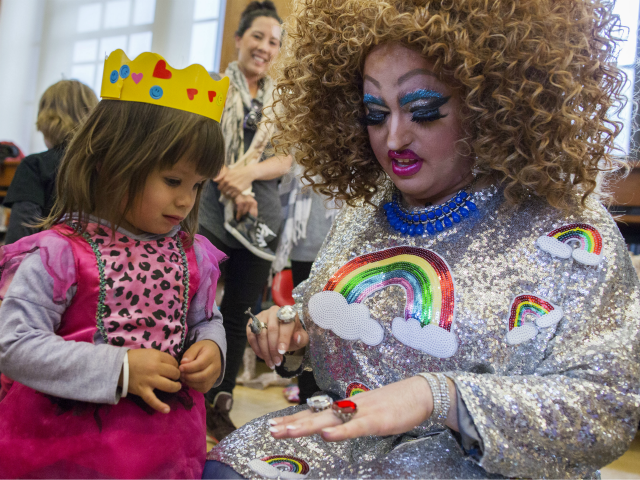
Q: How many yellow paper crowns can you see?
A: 1